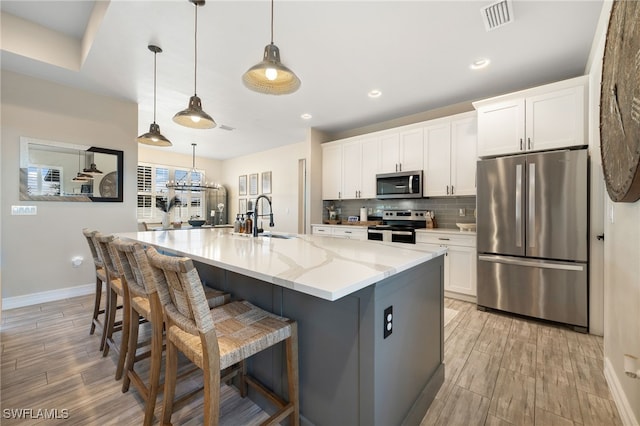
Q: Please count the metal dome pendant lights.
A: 3